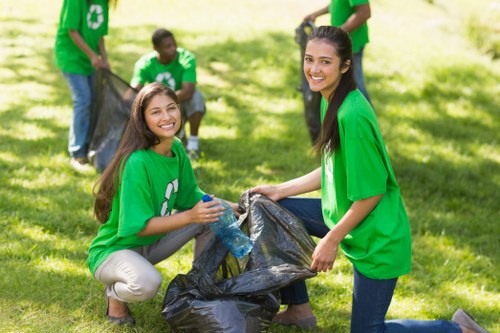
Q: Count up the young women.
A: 2